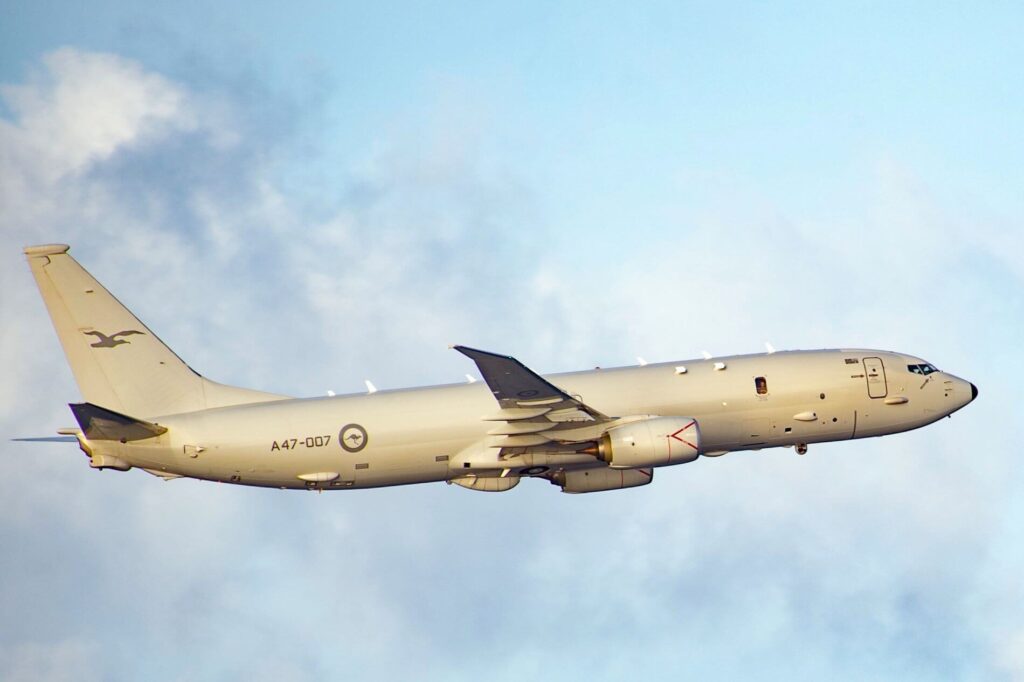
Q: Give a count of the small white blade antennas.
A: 6